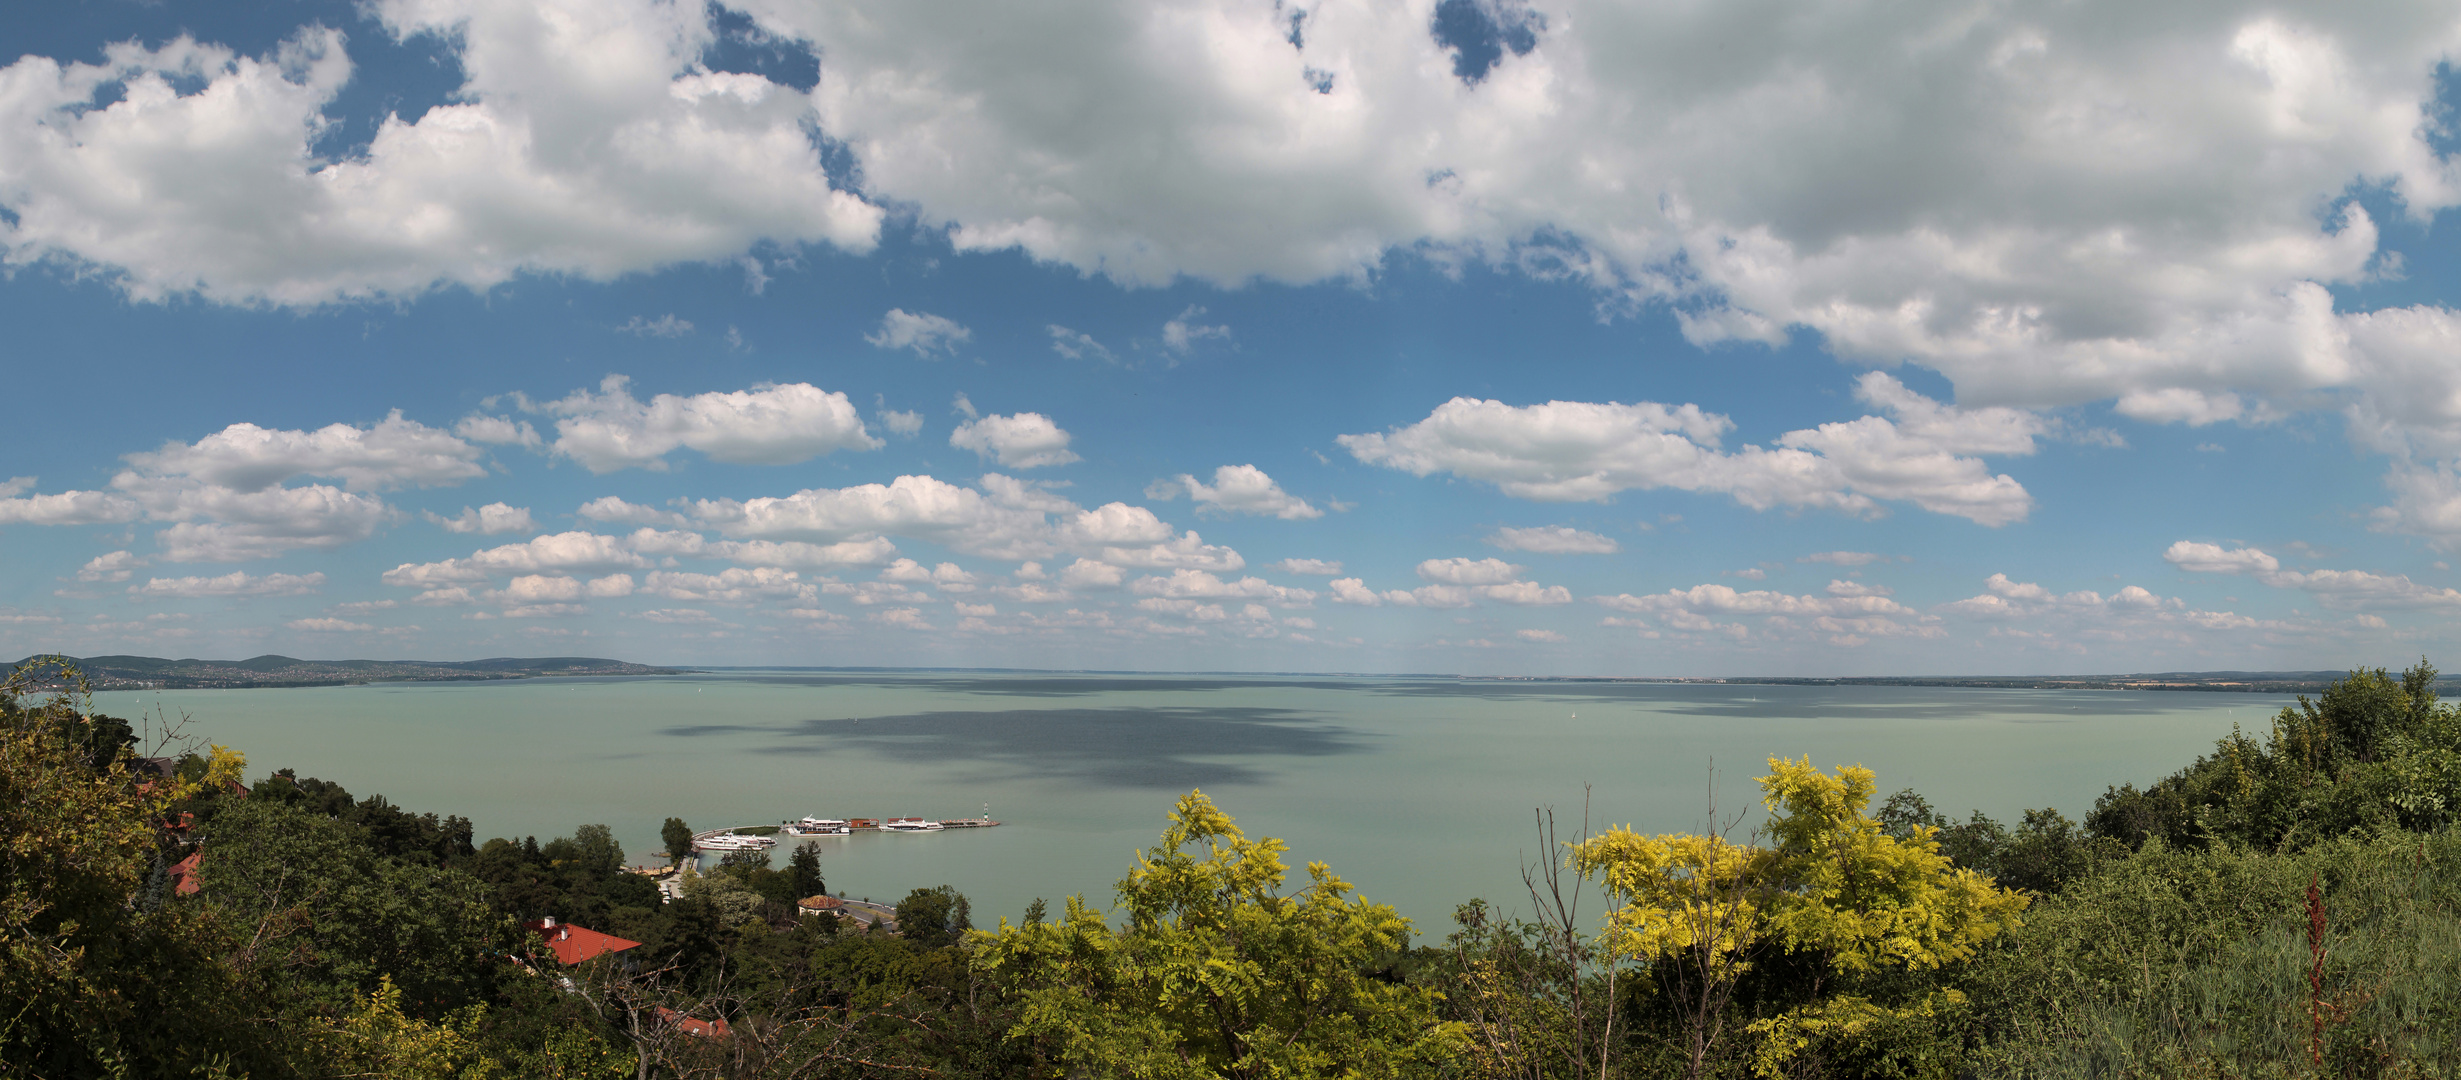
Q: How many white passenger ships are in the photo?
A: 4